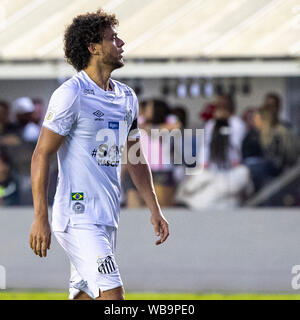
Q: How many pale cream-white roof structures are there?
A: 1